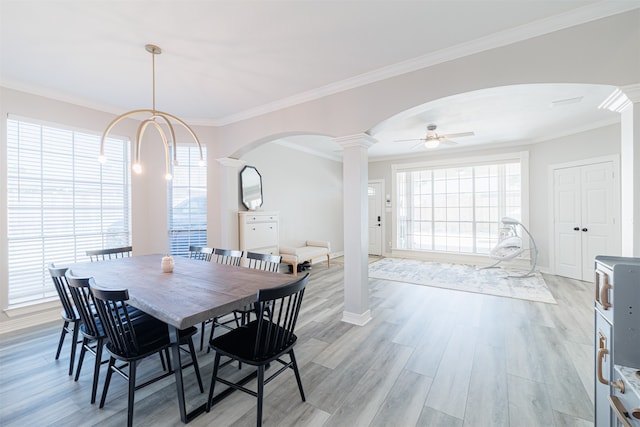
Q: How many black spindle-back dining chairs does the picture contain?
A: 8